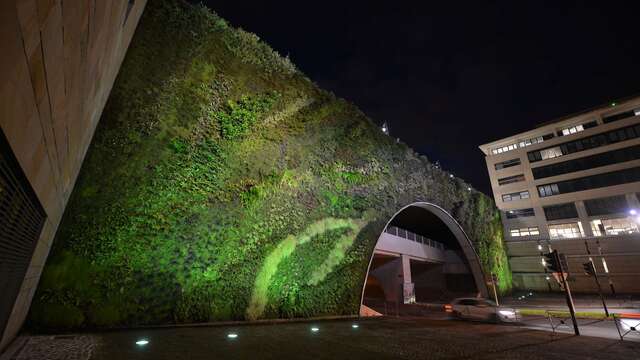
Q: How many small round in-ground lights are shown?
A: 4